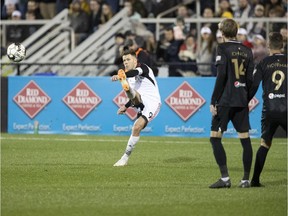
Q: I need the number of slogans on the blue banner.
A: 5